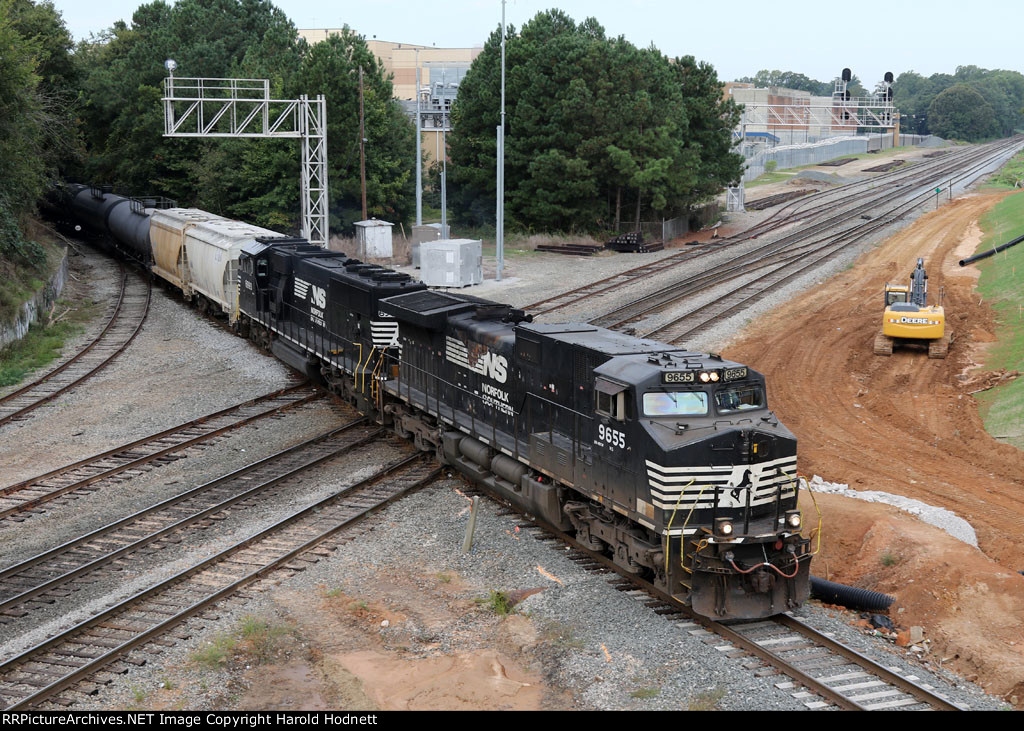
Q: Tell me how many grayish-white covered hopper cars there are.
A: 1